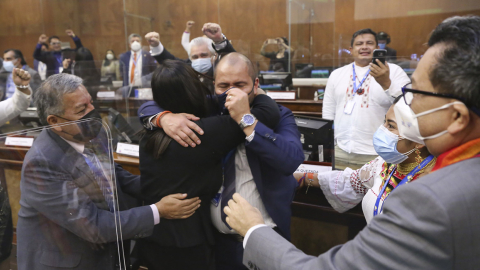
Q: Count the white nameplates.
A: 5